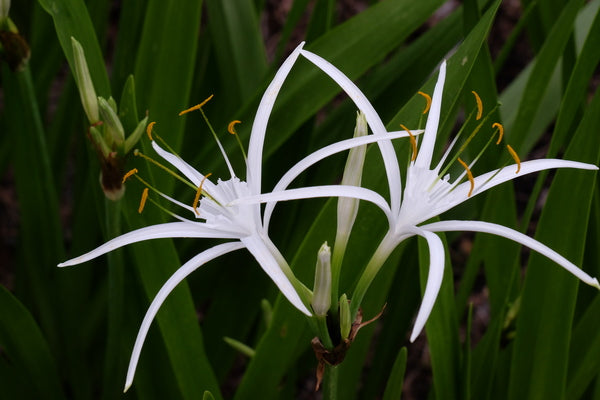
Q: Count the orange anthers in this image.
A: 12